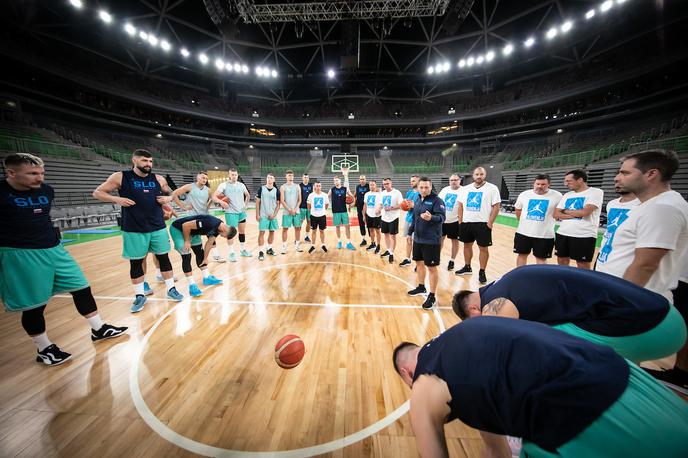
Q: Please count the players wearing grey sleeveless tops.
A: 4